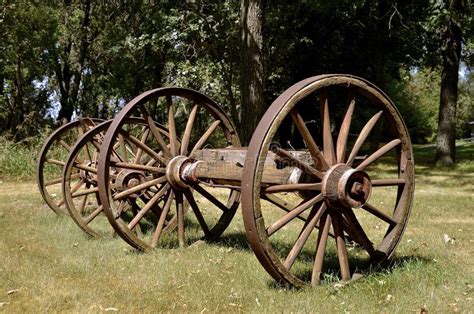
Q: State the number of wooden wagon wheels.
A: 4